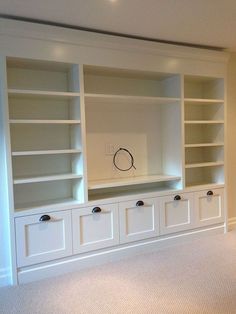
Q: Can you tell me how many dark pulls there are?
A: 5